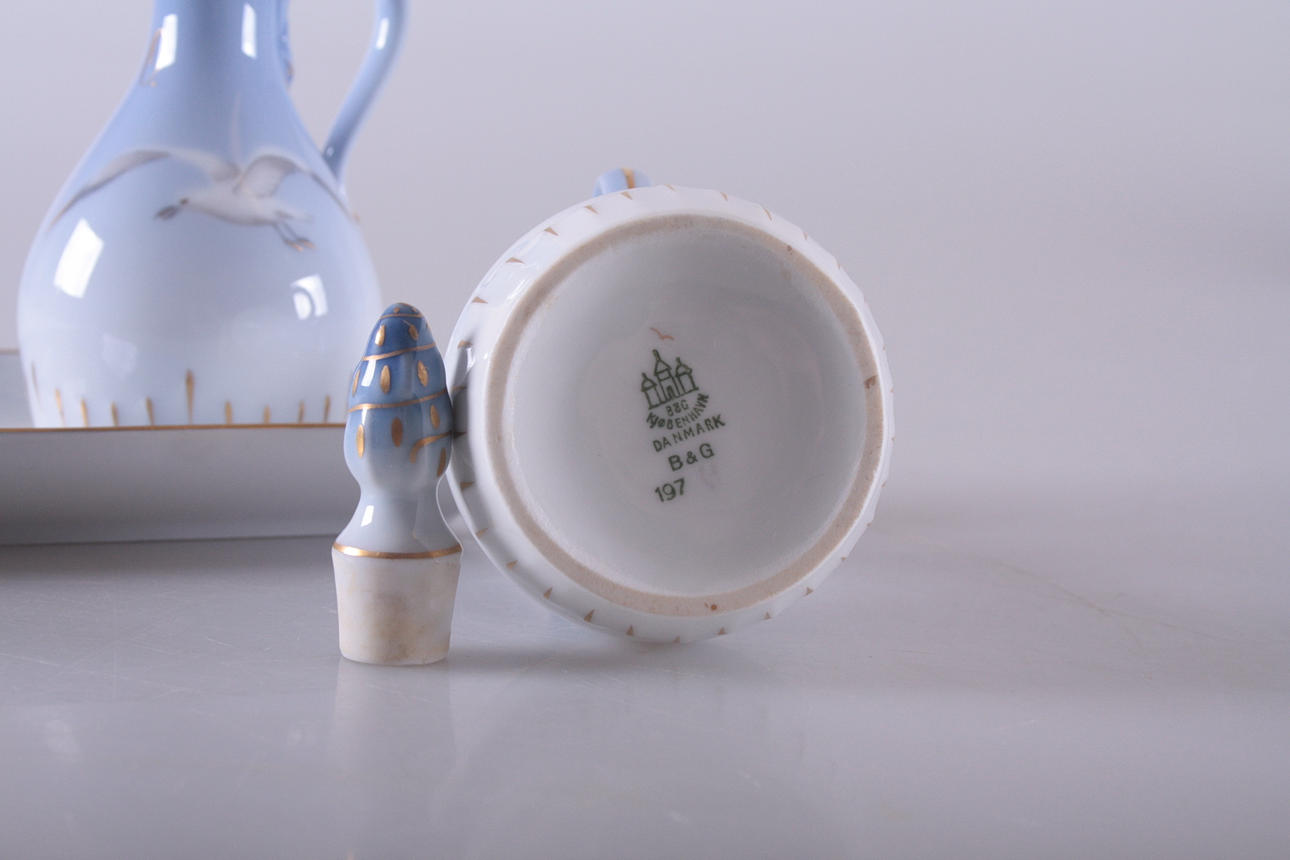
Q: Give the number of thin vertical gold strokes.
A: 10